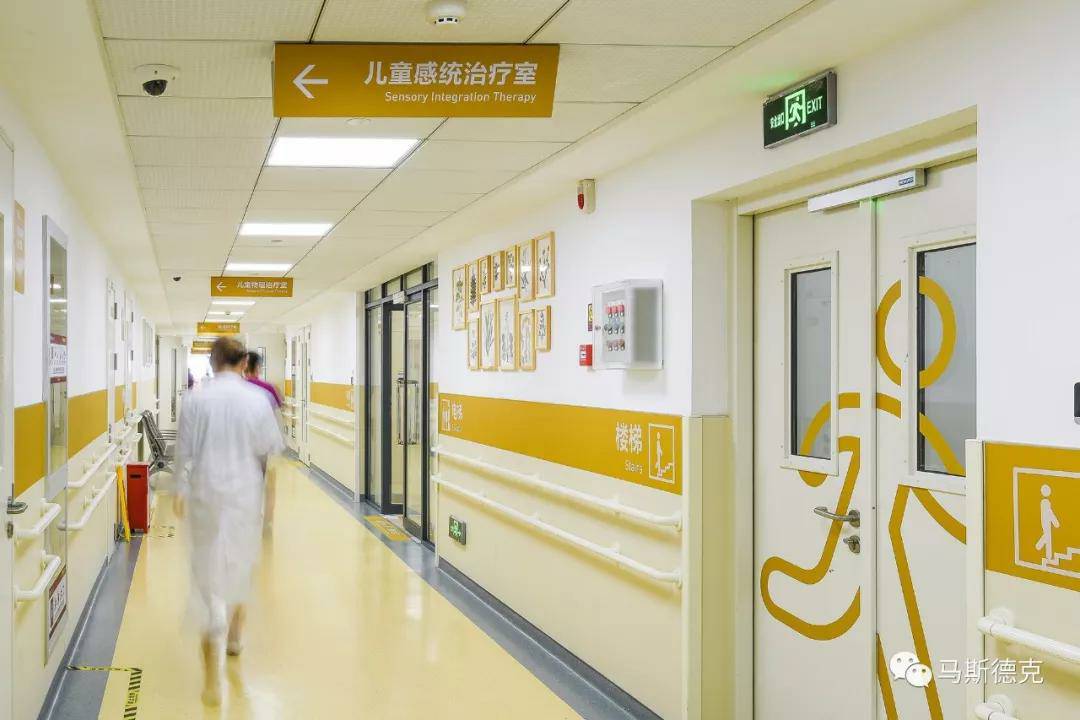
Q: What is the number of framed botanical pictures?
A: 12